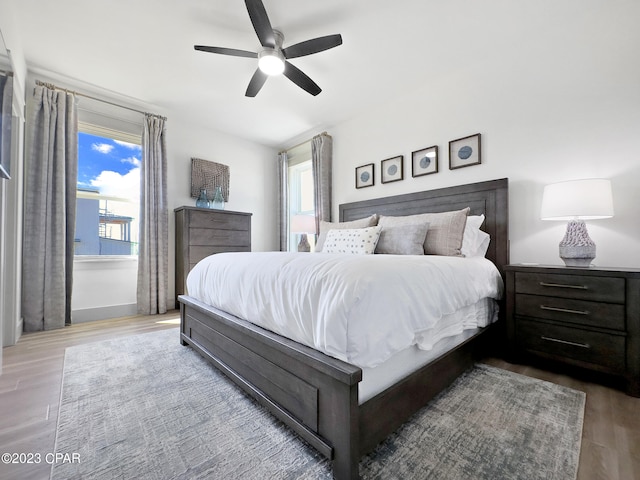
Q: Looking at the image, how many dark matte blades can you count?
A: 5